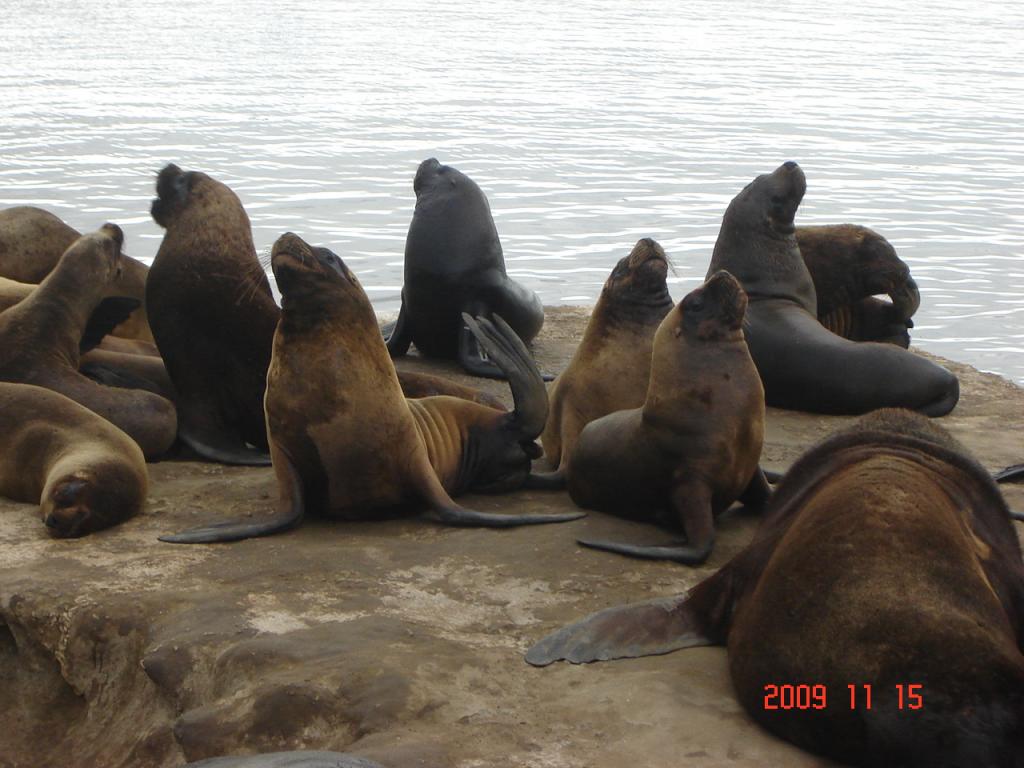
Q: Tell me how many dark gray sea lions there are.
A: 2